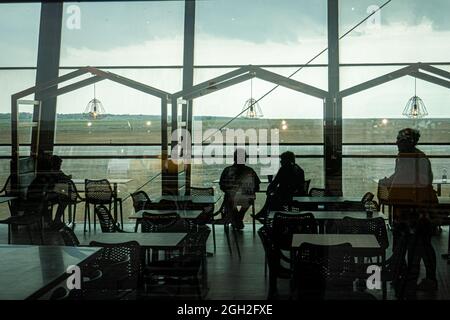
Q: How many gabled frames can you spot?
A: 3